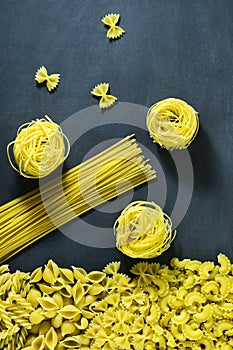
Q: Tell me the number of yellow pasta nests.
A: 3